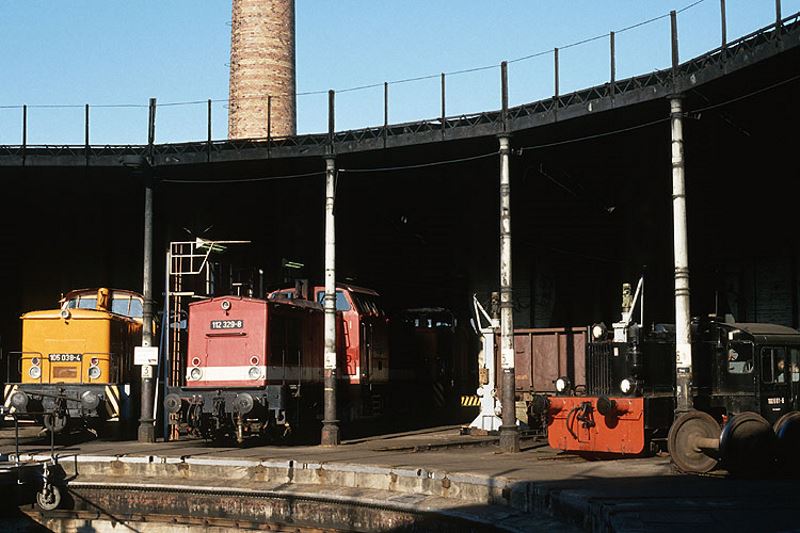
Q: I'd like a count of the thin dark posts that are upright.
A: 14